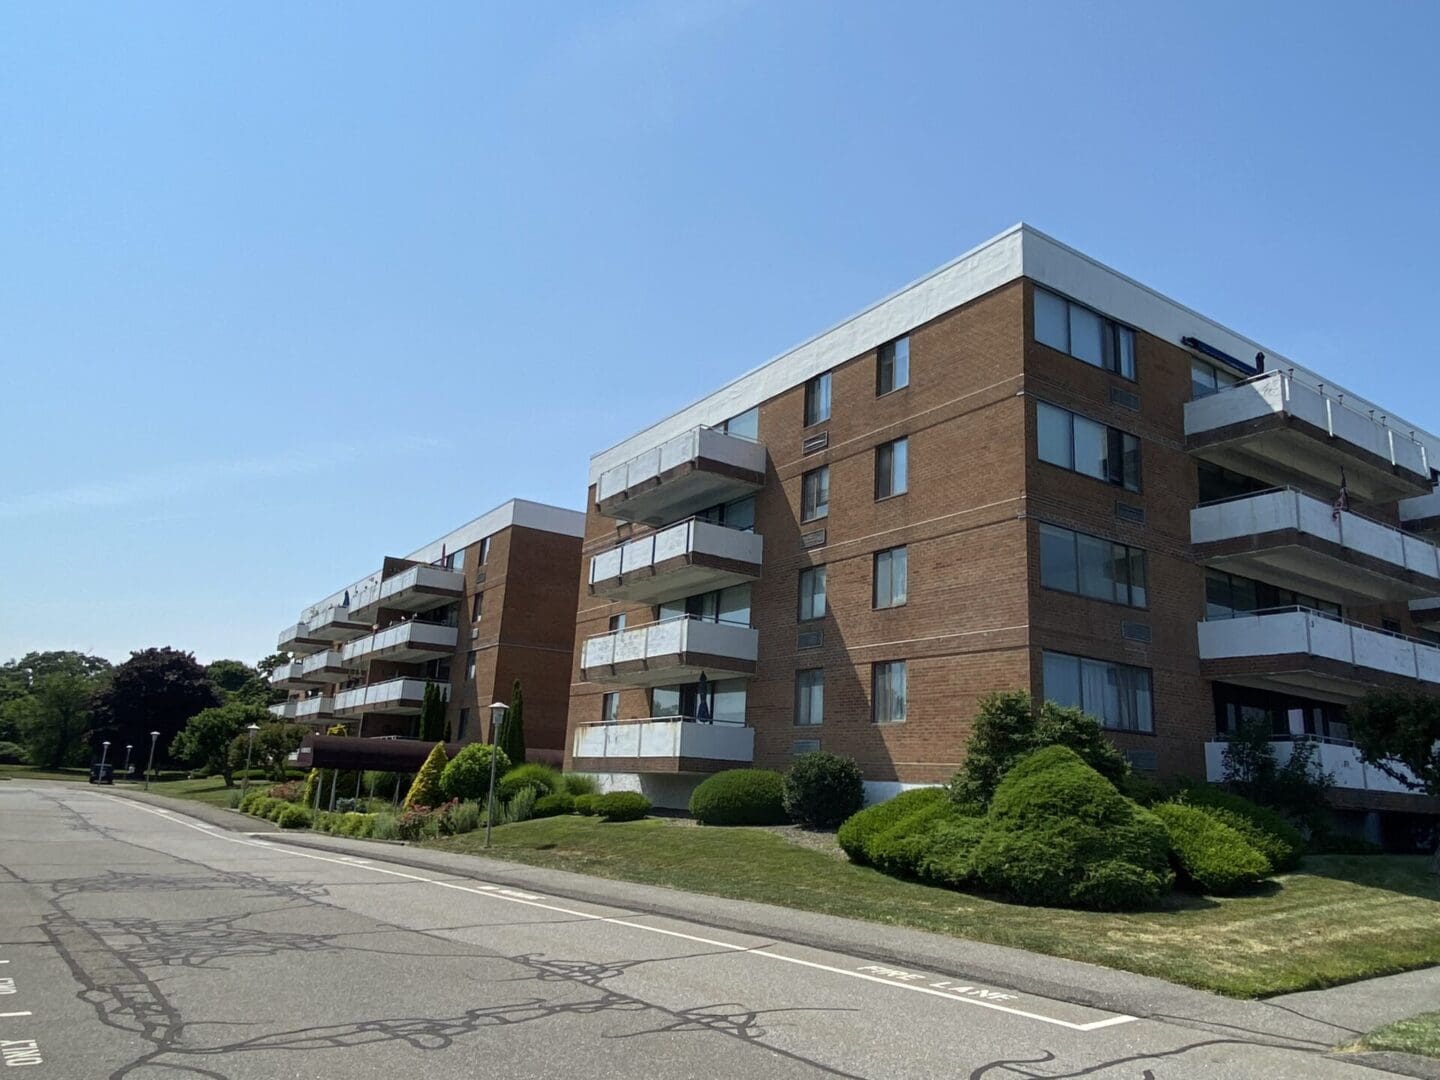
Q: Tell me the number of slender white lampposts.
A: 5